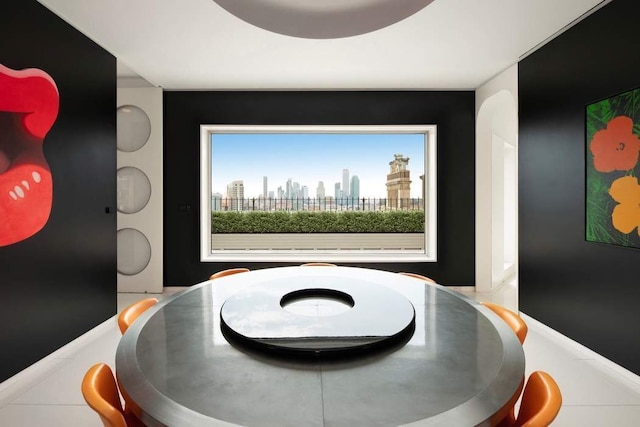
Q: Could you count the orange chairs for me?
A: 7